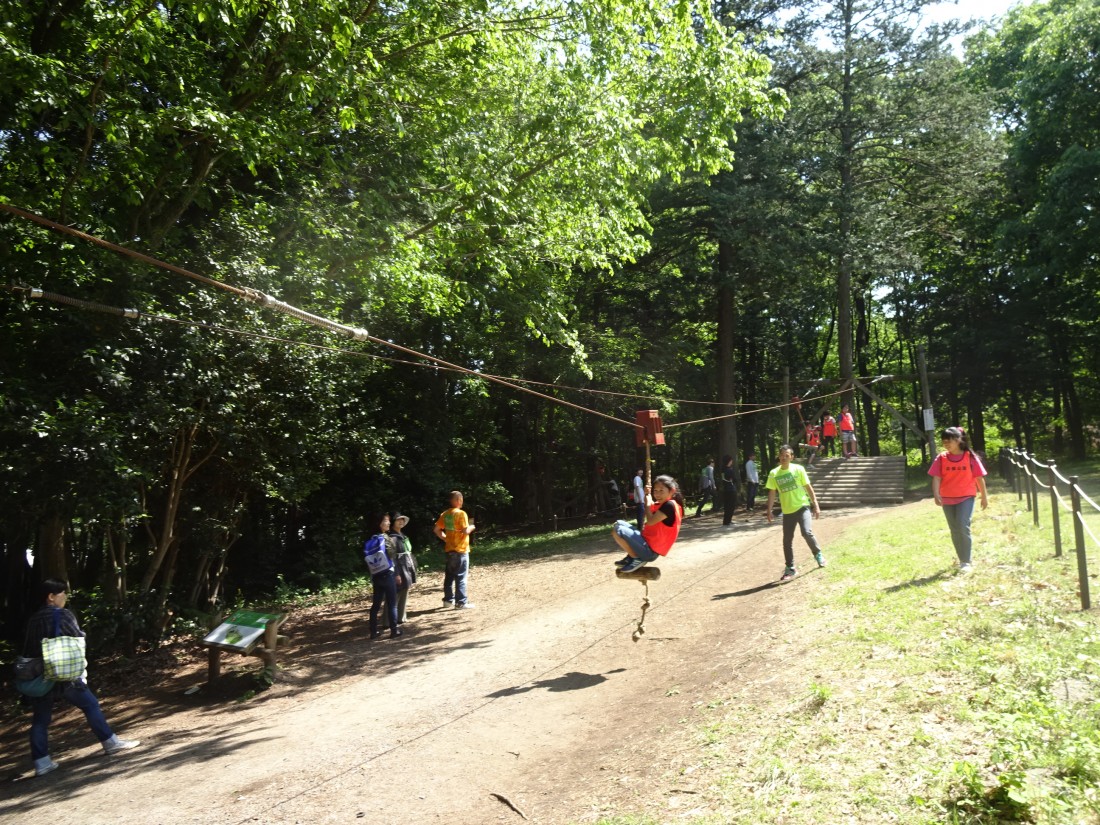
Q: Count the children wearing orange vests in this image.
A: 5